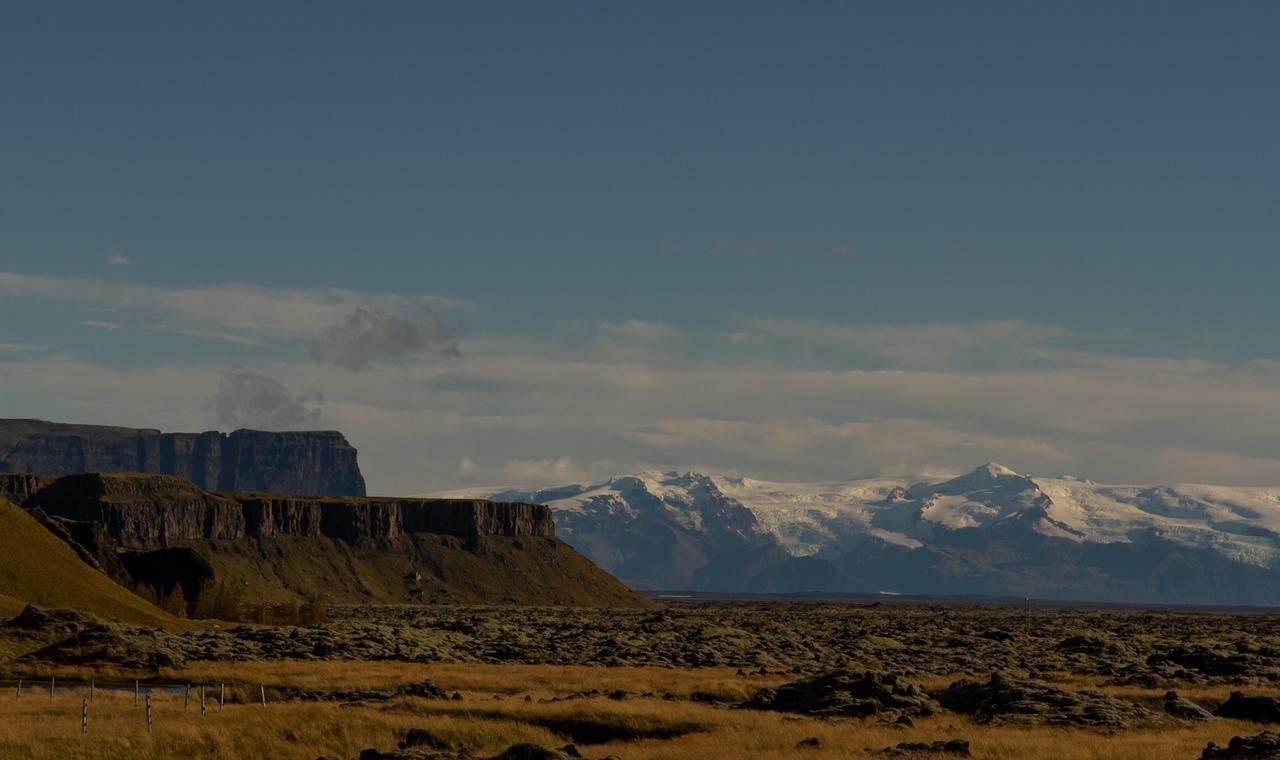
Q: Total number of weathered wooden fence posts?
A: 10